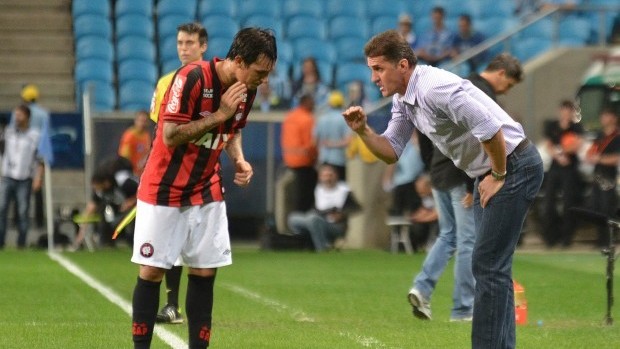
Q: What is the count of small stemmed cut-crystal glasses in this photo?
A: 0